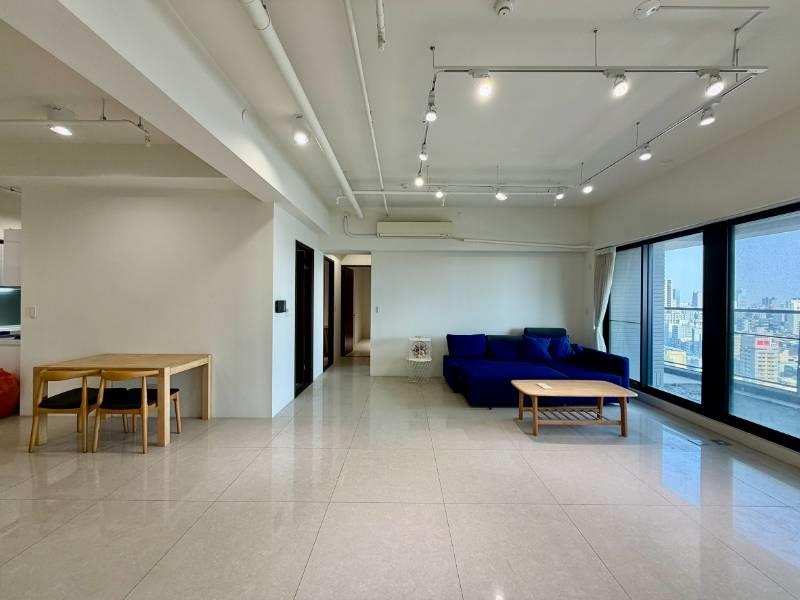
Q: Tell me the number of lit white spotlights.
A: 14